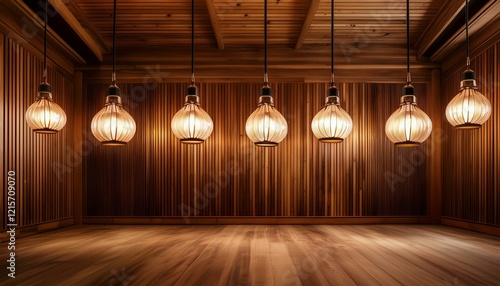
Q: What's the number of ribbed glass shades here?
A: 7